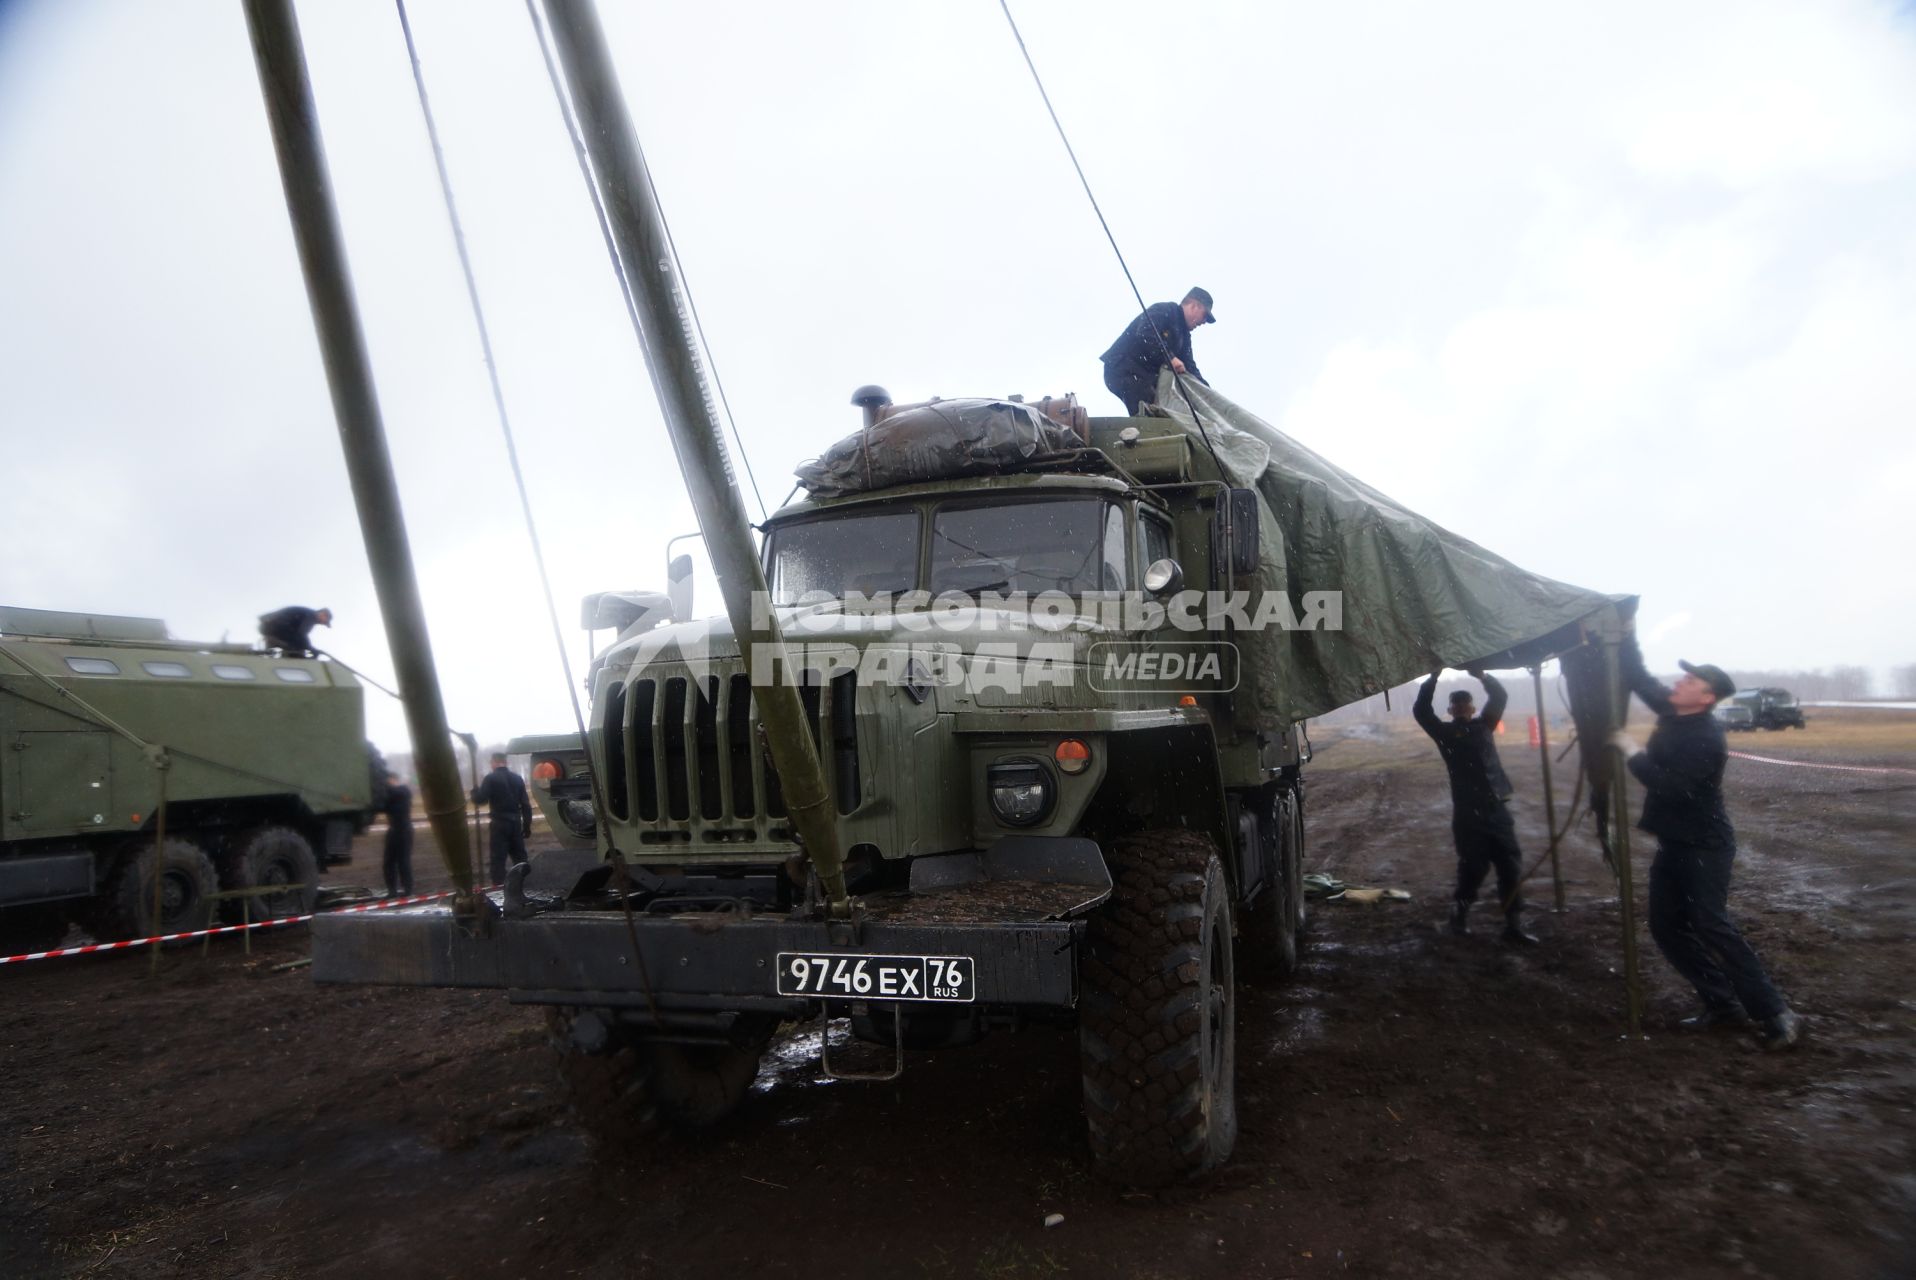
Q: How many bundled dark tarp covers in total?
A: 1